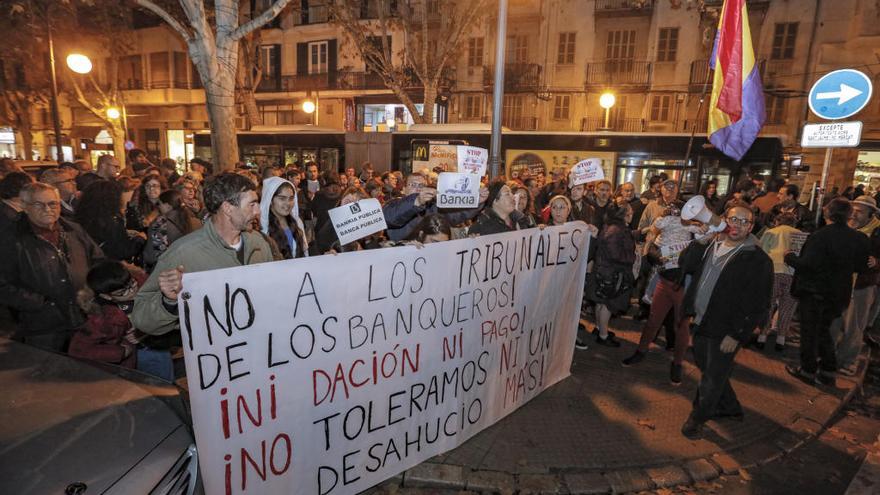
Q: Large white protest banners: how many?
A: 1